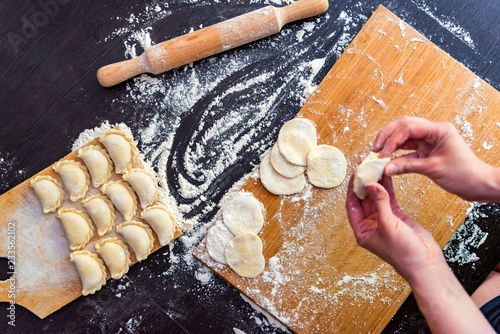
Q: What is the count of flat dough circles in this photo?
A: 7